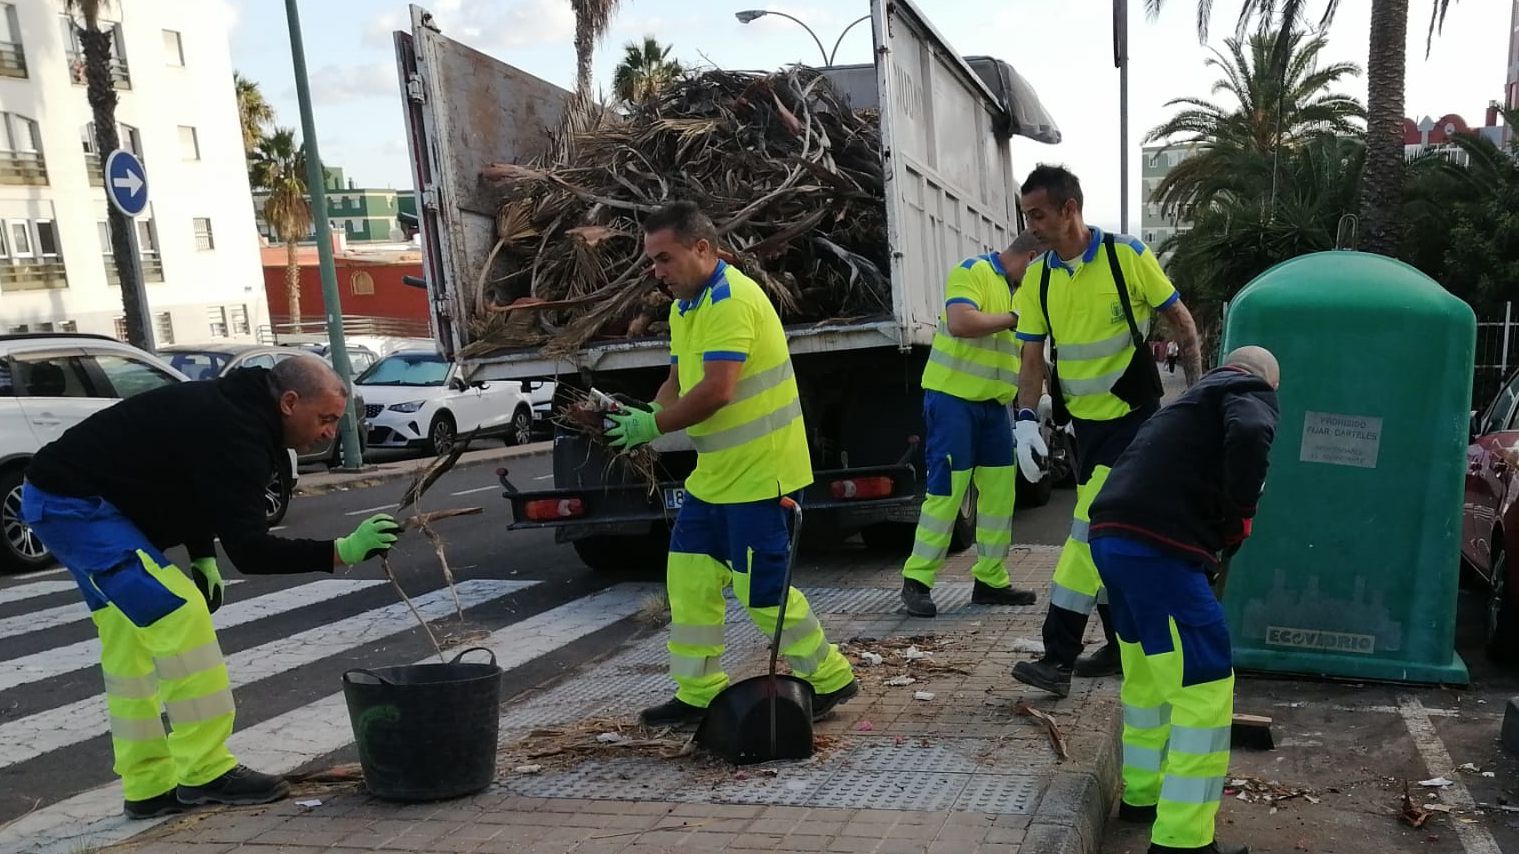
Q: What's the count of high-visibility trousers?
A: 5